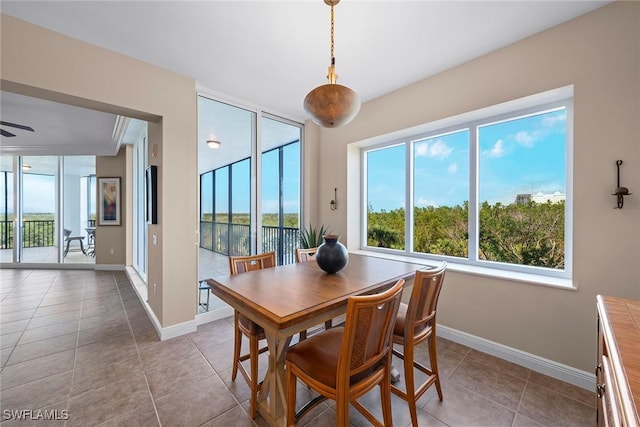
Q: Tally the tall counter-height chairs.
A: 4